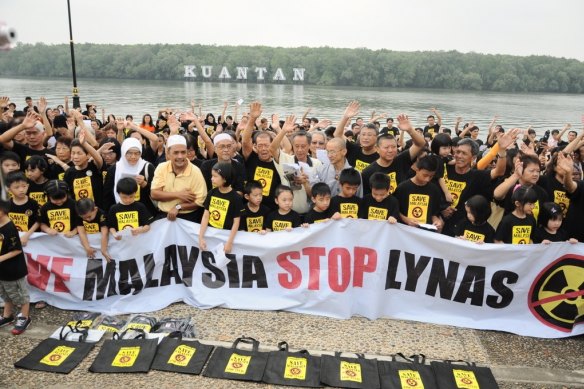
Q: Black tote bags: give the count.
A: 8